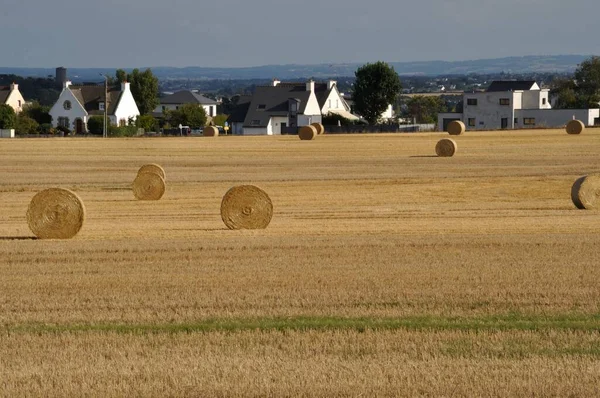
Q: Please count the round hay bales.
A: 11